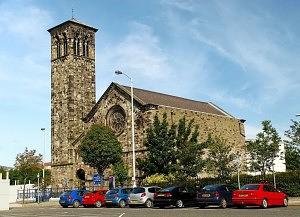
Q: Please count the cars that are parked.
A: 7